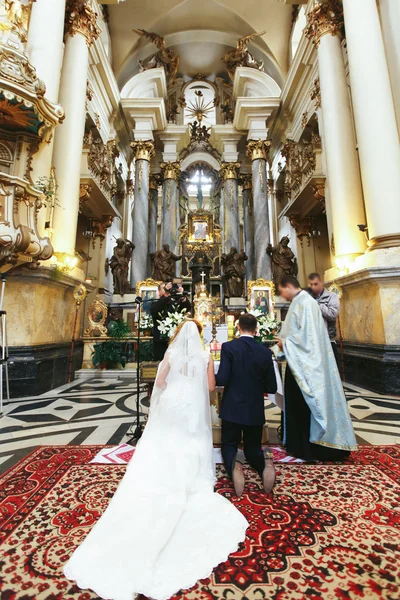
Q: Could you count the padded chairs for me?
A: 0